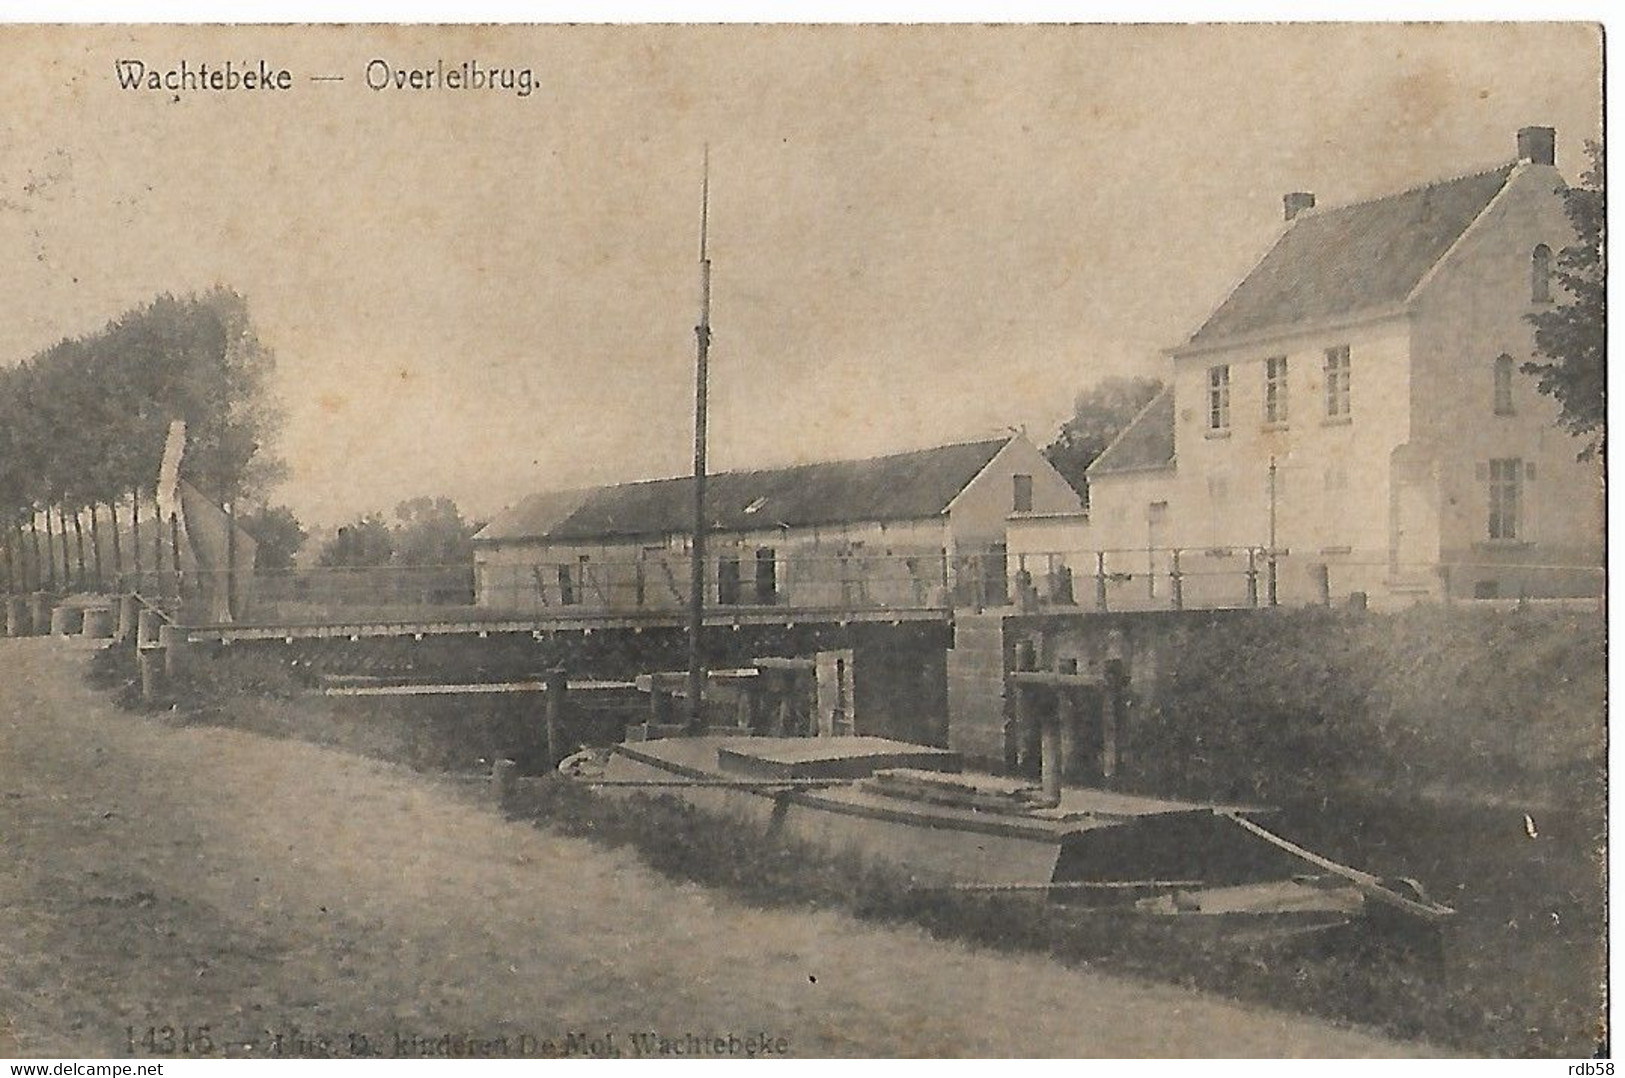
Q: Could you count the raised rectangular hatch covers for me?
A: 2